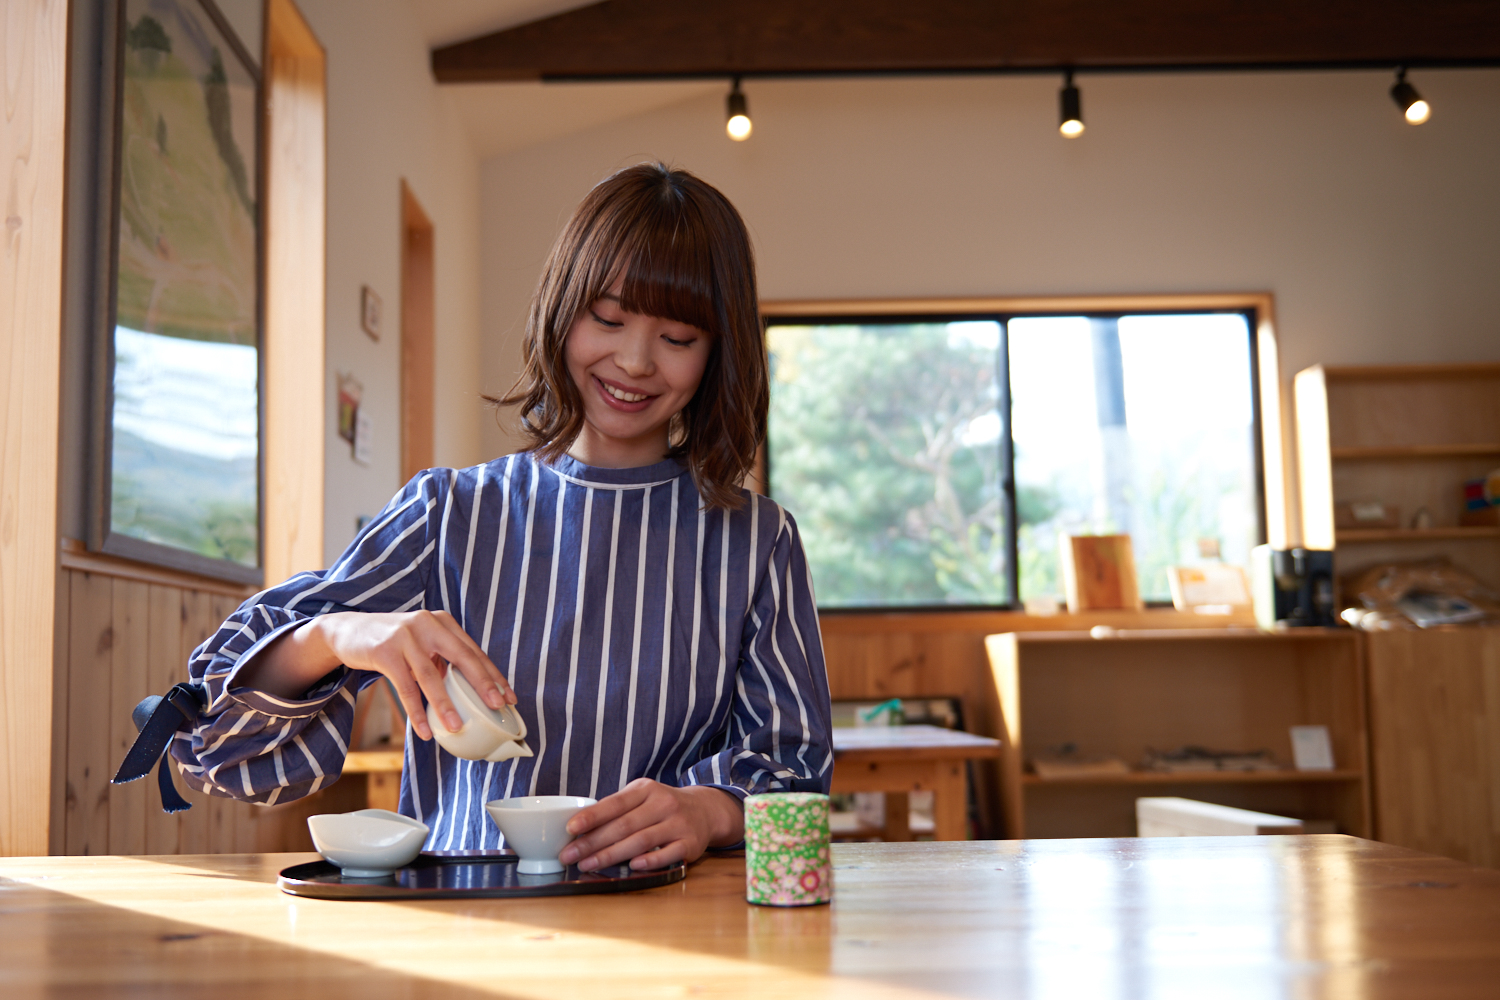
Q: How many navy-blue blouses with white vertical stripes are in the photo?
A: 1